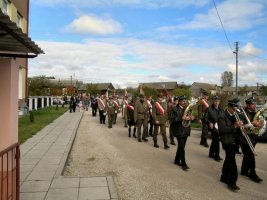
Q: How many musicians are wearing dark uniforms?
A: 4